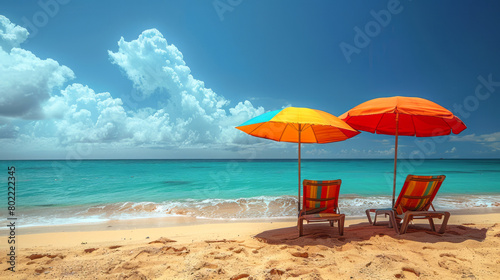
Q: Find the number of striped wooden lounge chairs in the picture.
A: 2